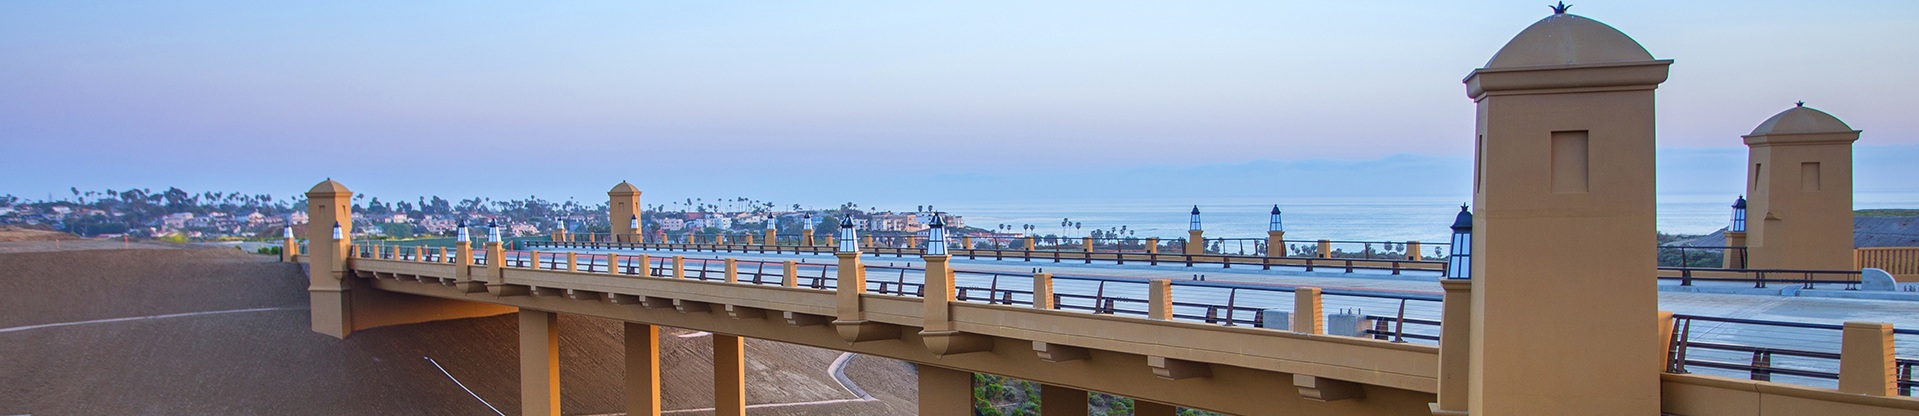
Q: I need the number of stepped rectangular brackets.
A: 15